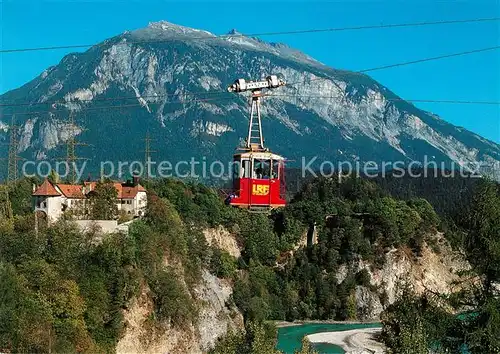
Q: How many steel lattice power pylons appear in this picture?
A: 3